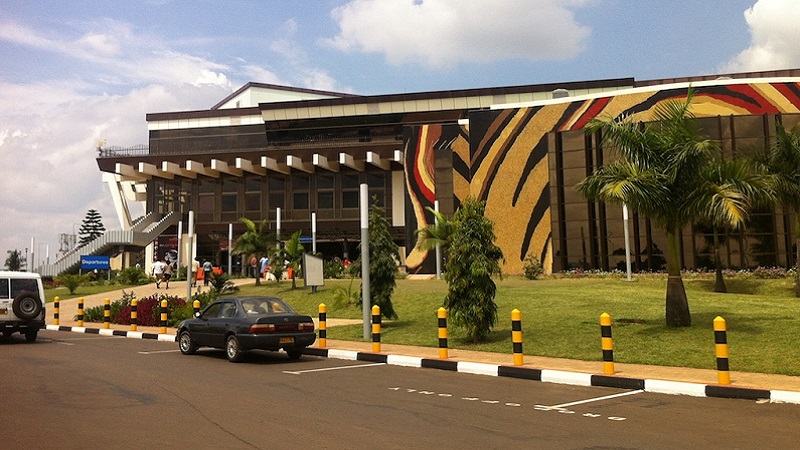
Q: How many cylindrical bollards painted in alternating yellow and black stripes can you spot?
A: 12